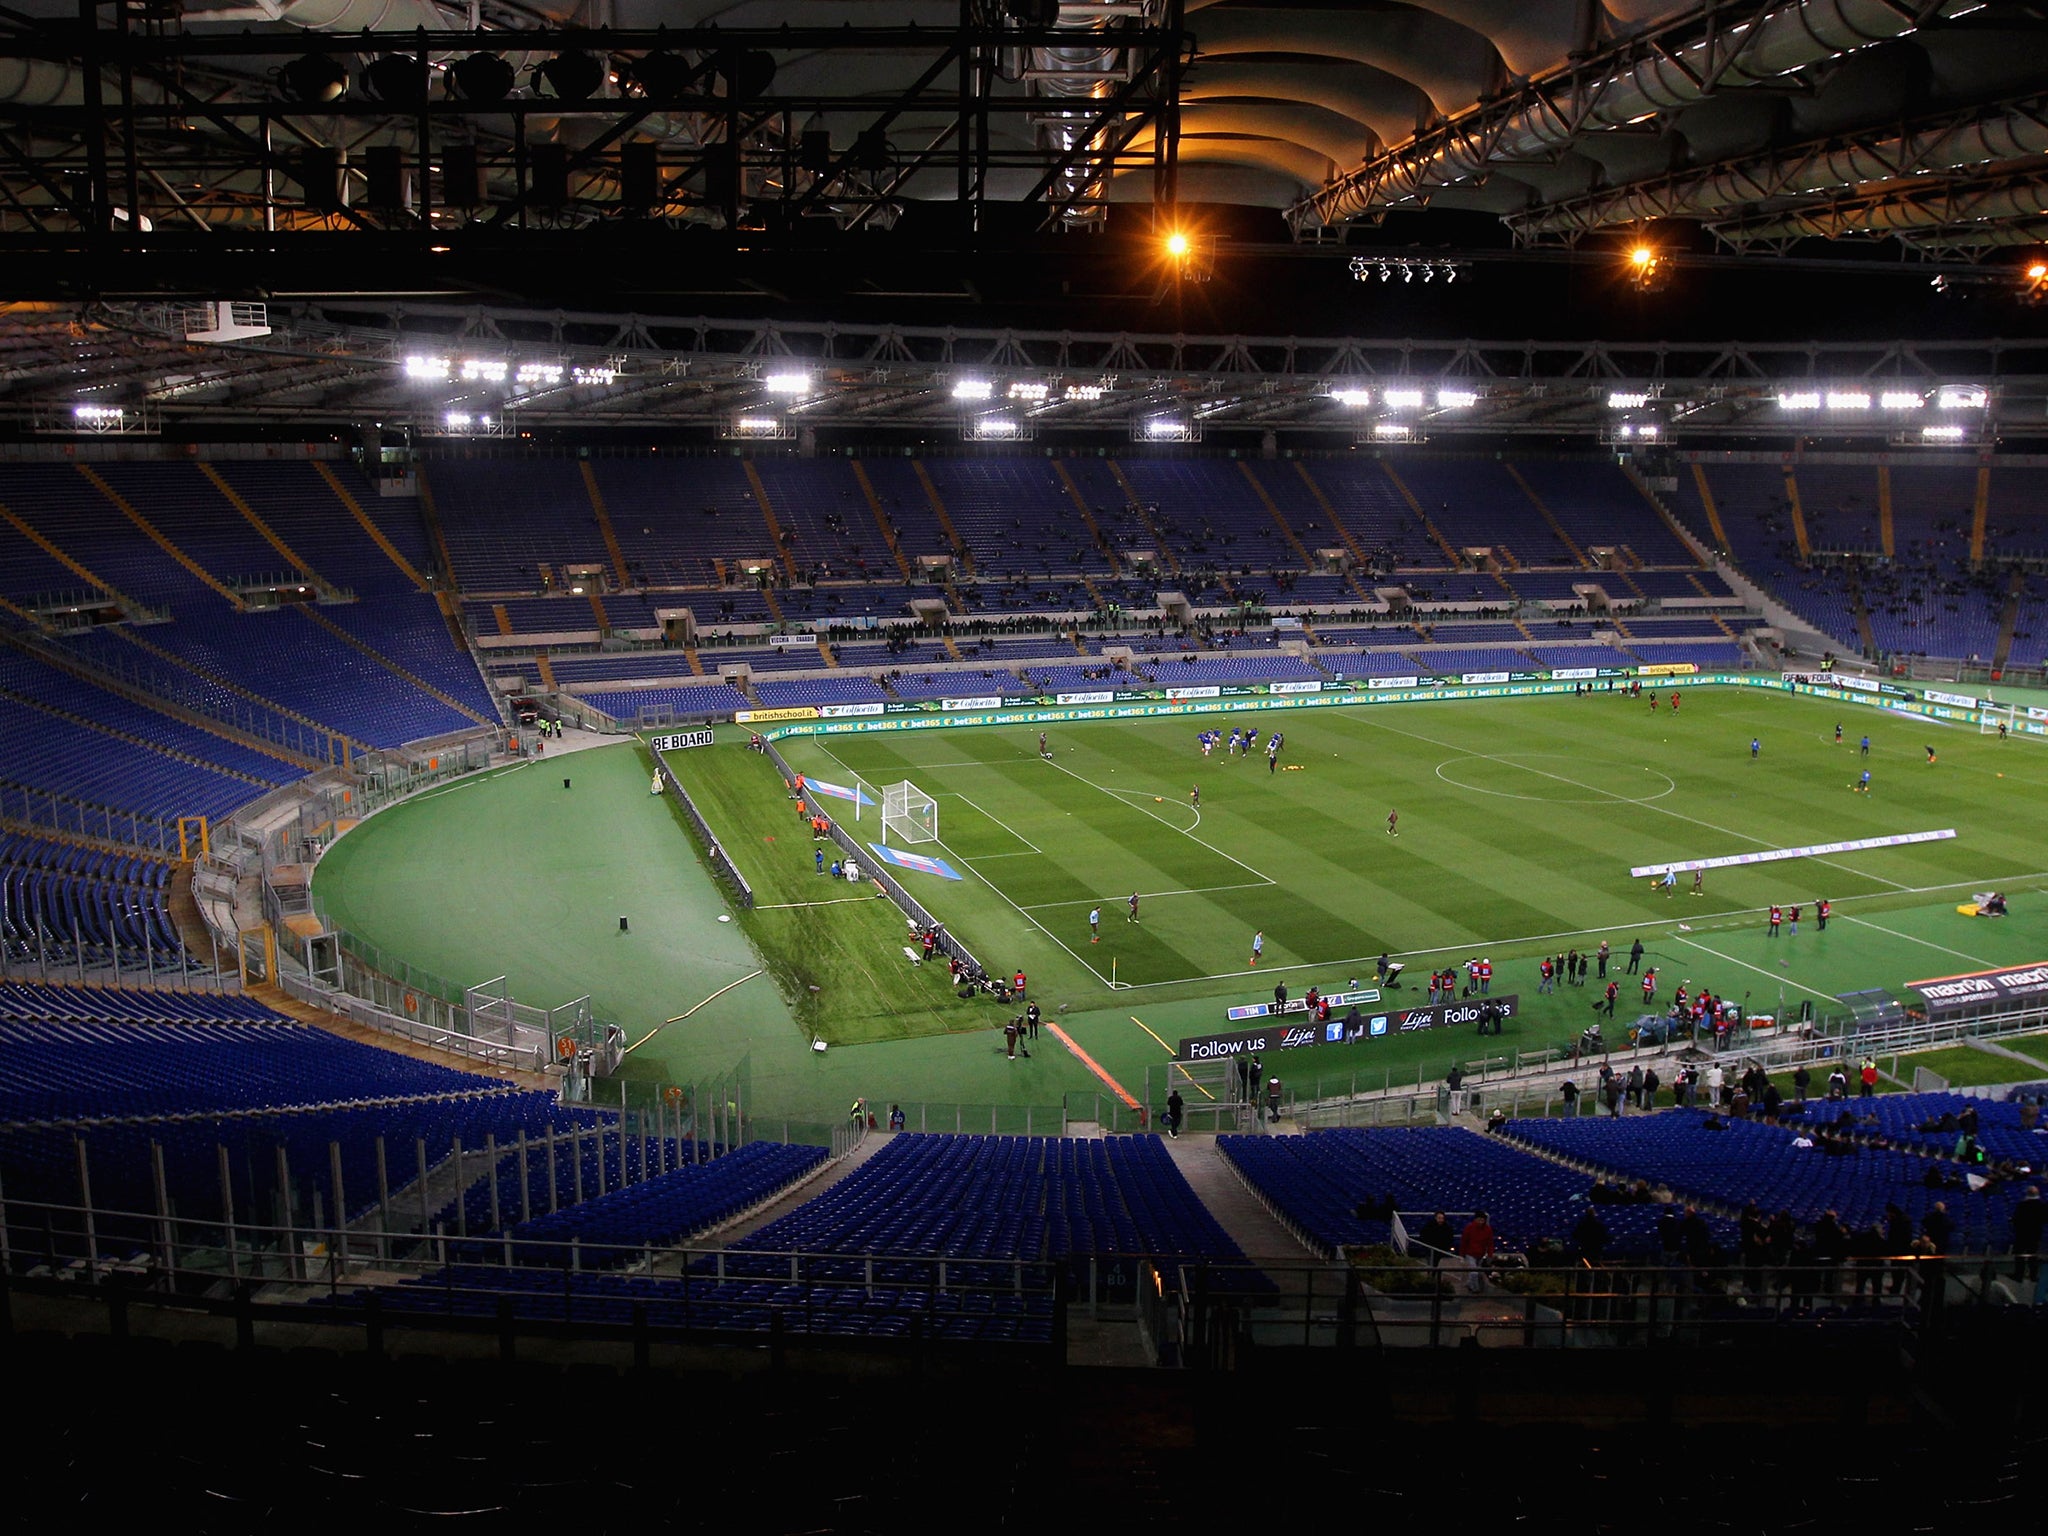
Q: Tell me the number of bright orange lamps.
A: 3